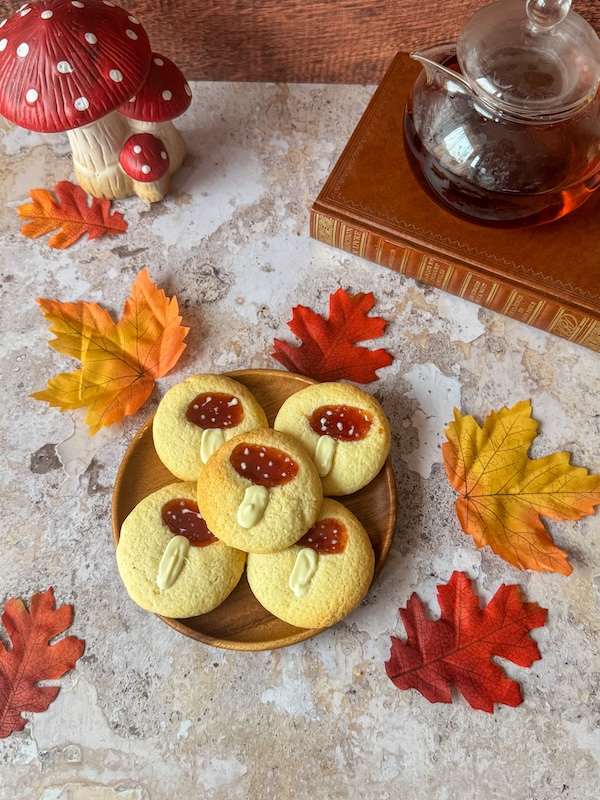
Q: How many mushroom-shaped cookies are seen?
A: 5